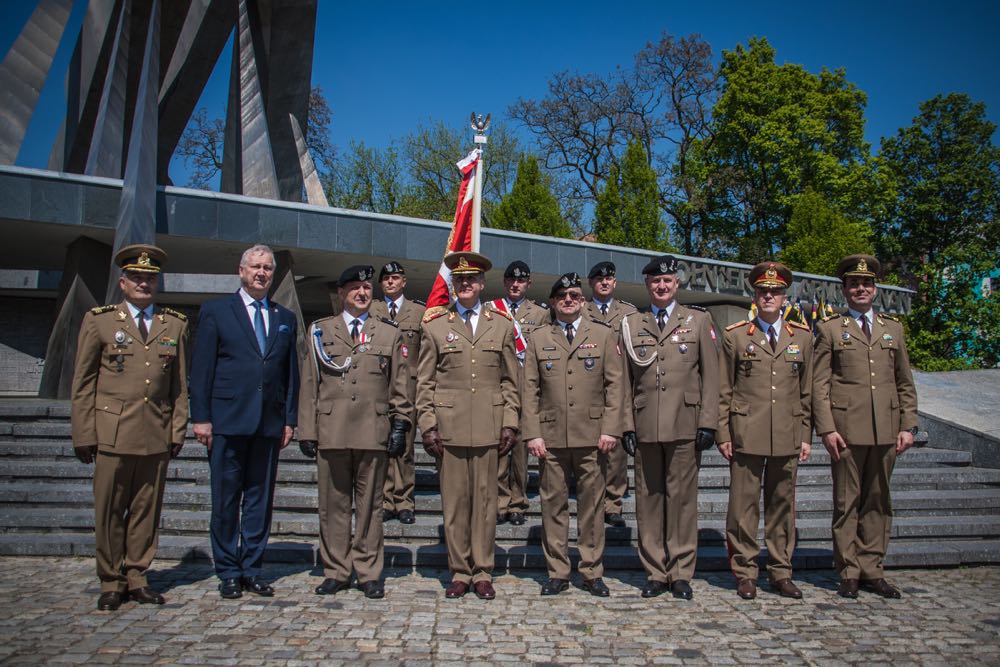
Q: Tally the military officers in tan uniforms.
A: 10